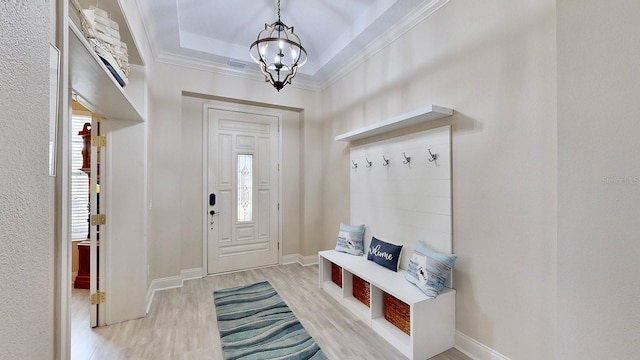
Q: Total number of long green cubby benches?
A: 0